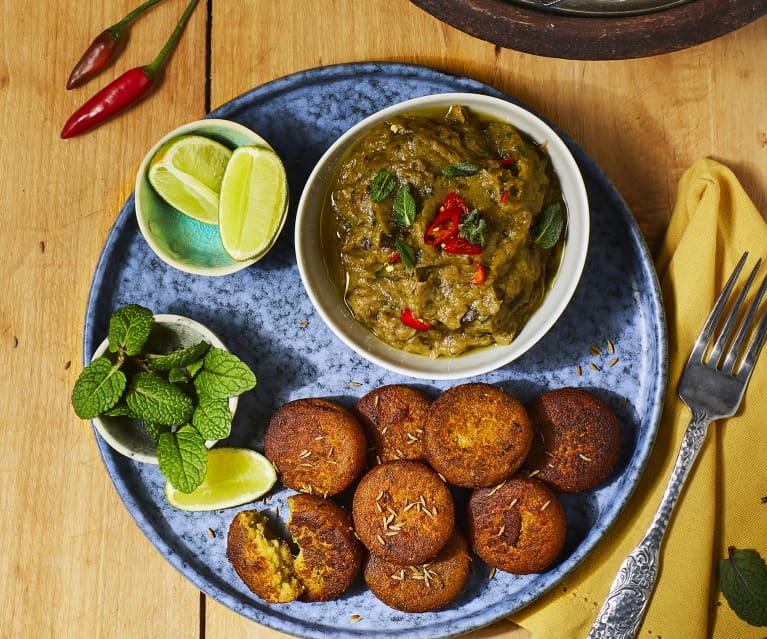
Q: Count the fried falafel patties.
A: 8